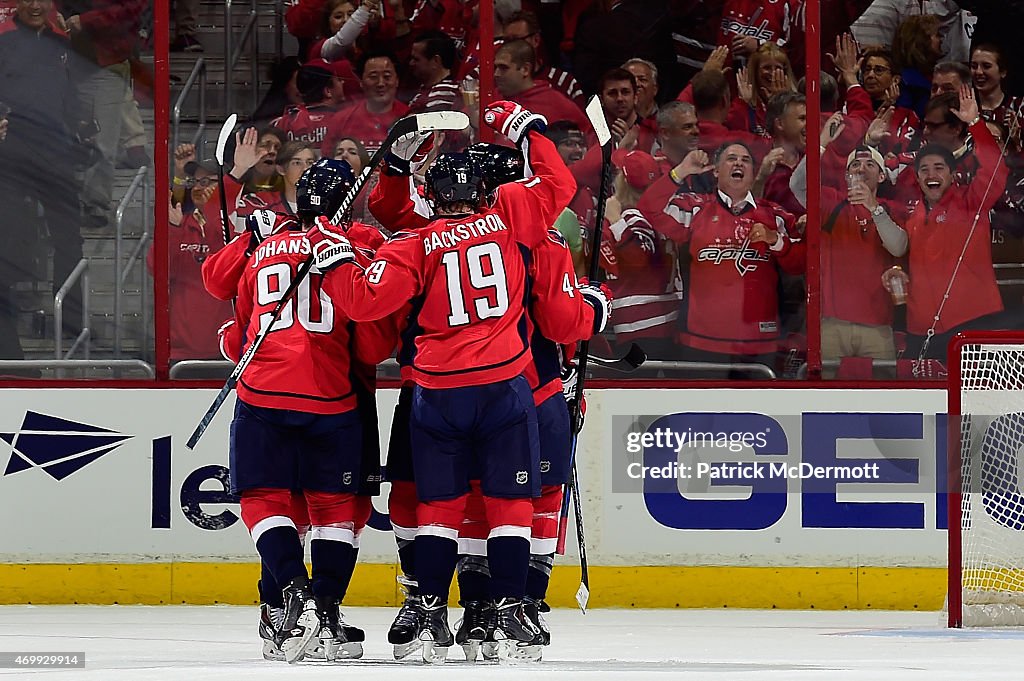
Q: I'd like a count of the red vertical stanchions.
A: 3